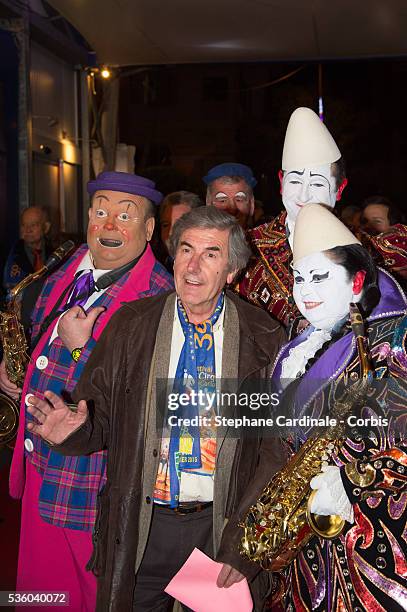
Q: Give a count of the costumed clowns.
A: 4